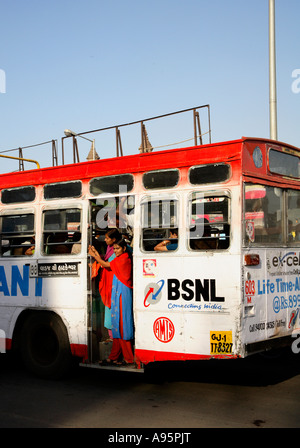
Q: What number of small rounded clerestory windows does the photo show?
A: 5